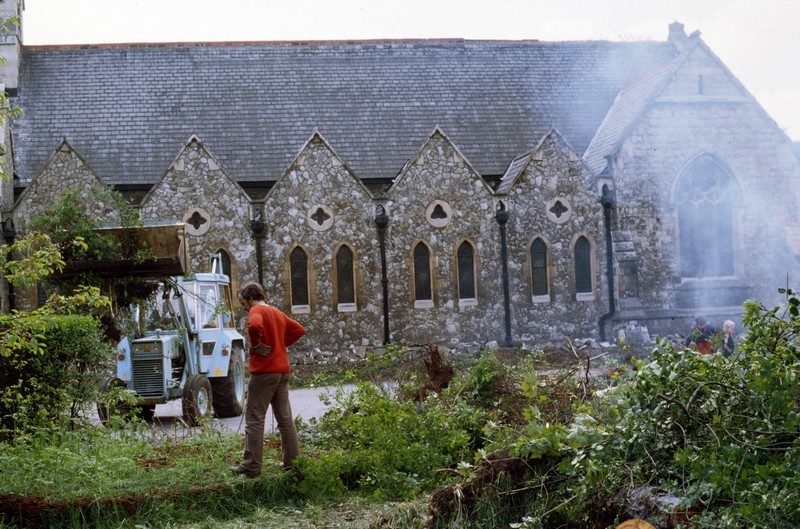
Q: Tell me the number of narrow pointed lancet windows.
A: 7